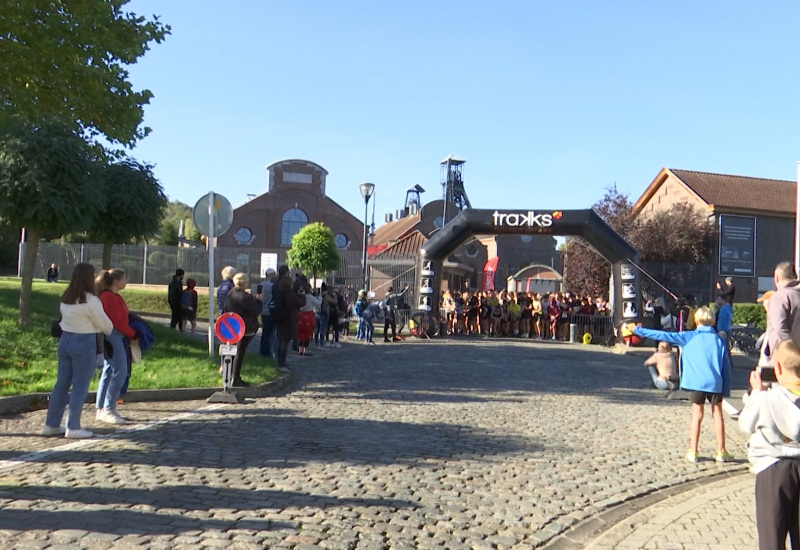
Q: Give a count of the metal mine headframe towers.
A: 2